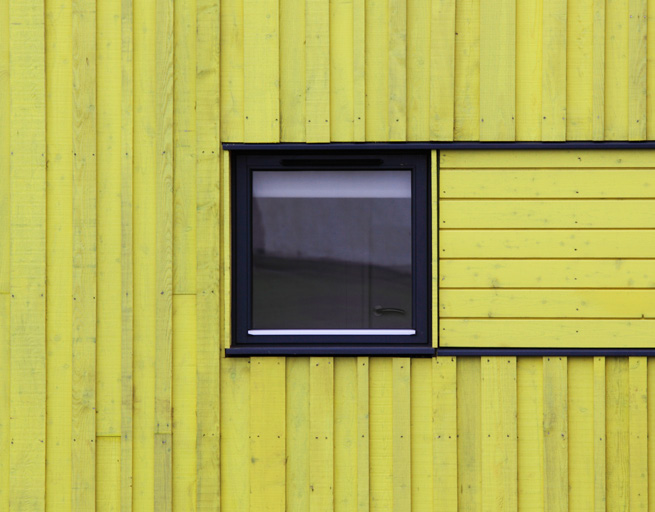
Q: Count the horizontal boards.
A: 7